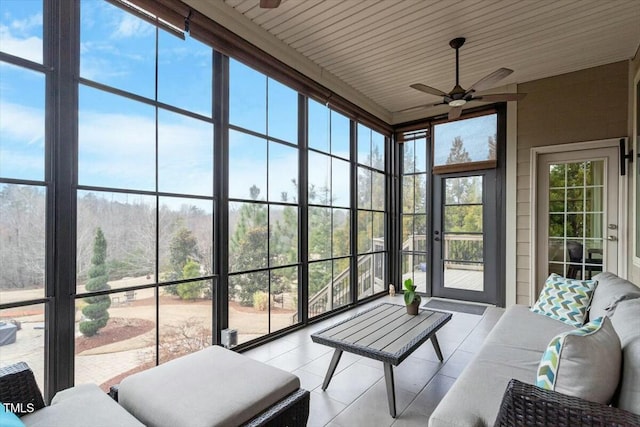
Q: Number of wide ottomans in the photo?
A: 1